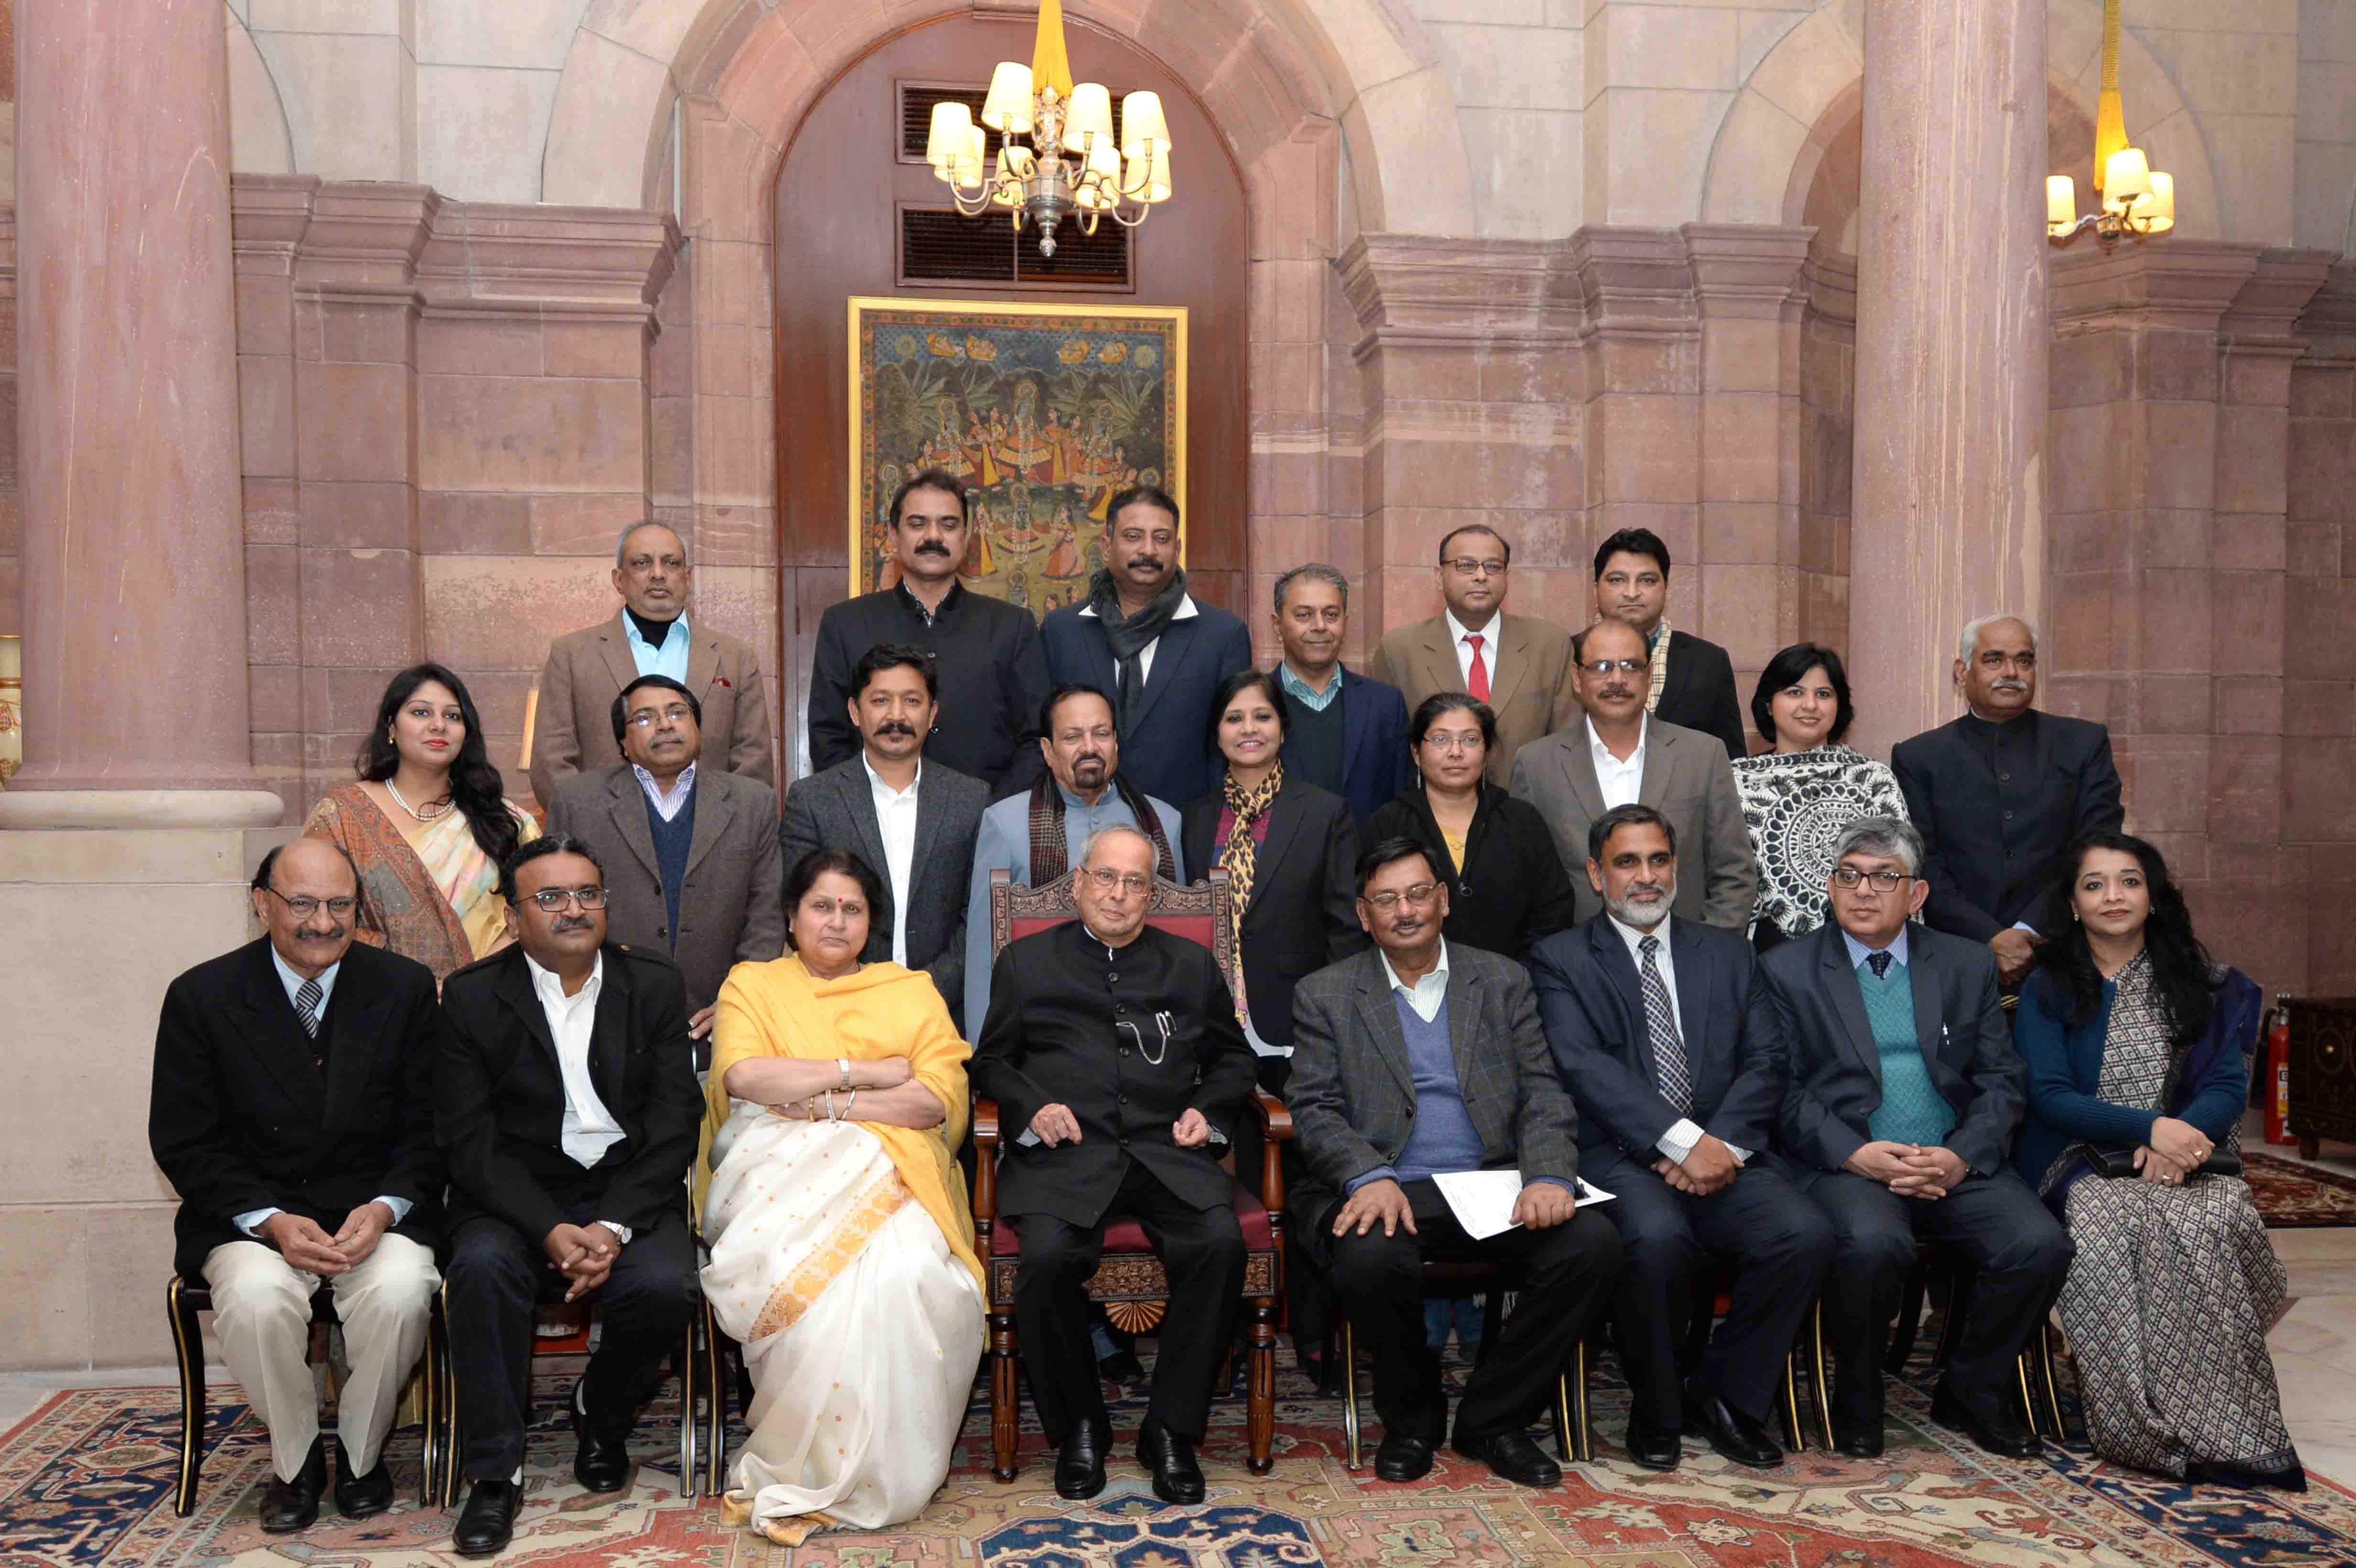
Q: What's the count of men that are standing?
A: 11